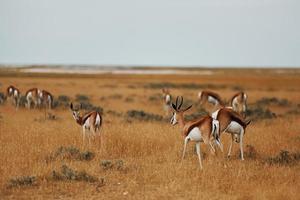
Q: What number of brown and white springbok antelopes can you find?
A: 9